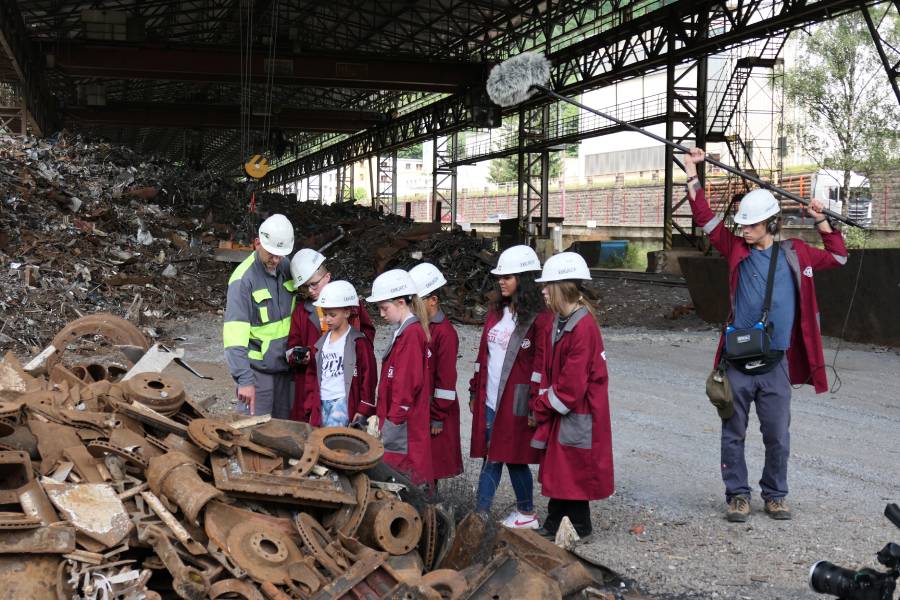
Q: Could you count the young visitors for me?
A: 6